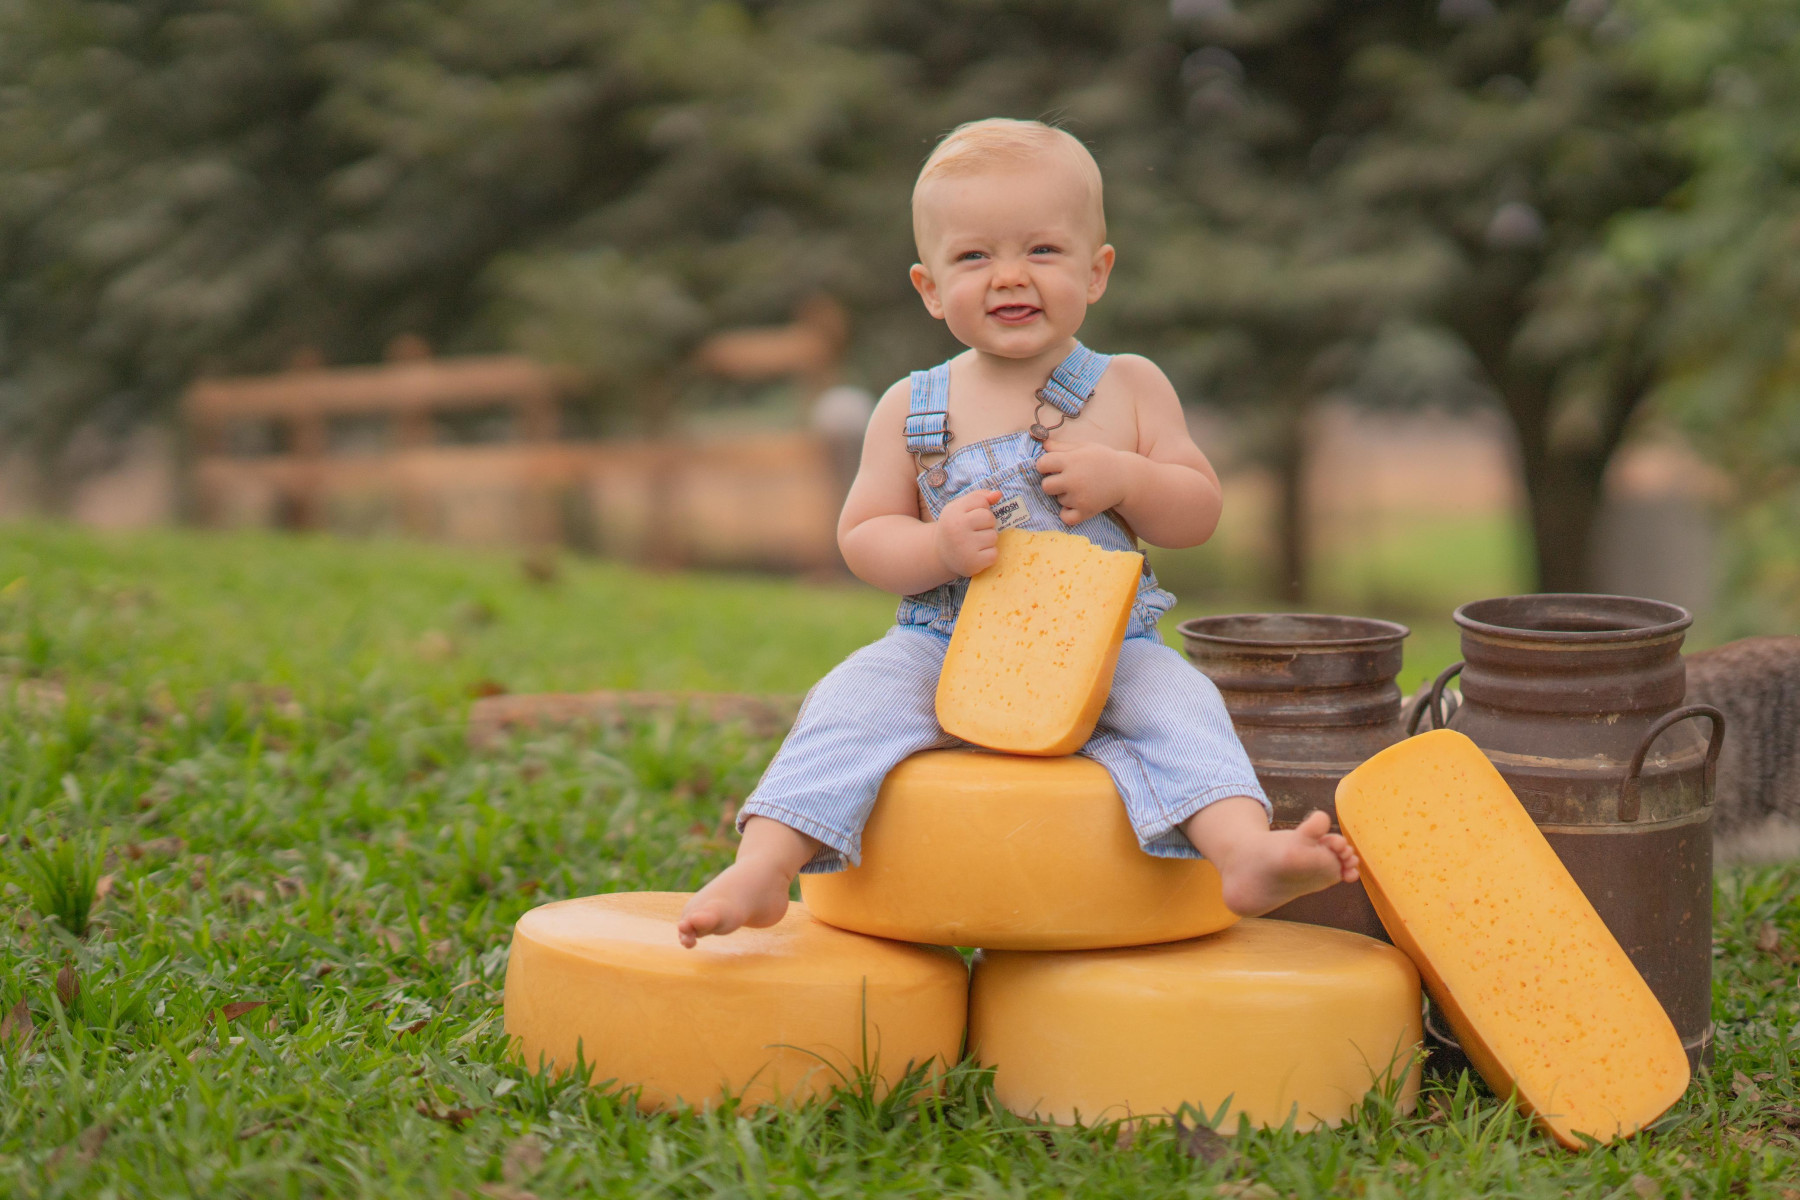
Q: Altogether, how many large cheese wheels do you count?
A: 3